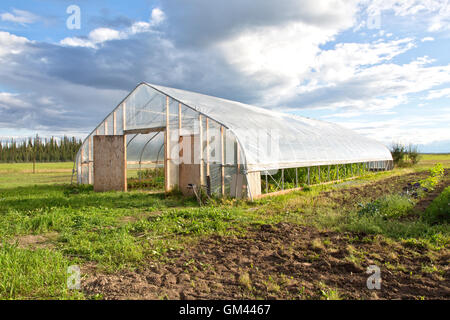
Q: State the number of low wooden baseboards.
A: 1